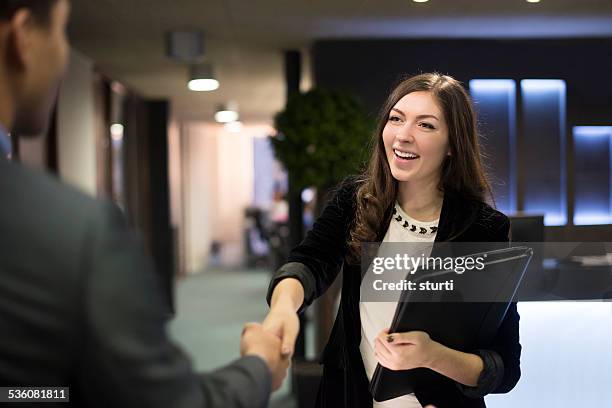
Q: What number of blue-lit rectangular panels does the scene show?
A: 3